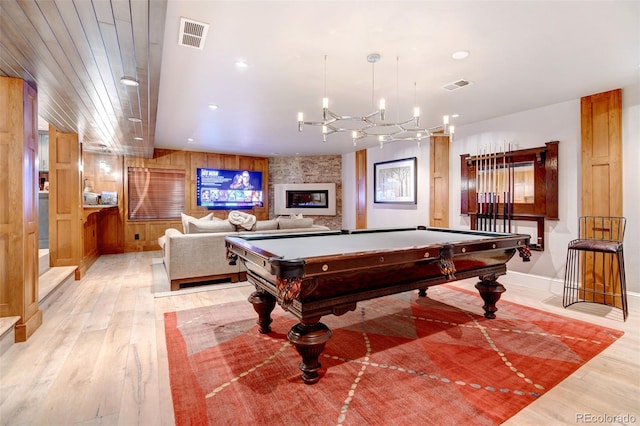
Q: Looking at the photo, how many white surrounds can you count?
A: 1